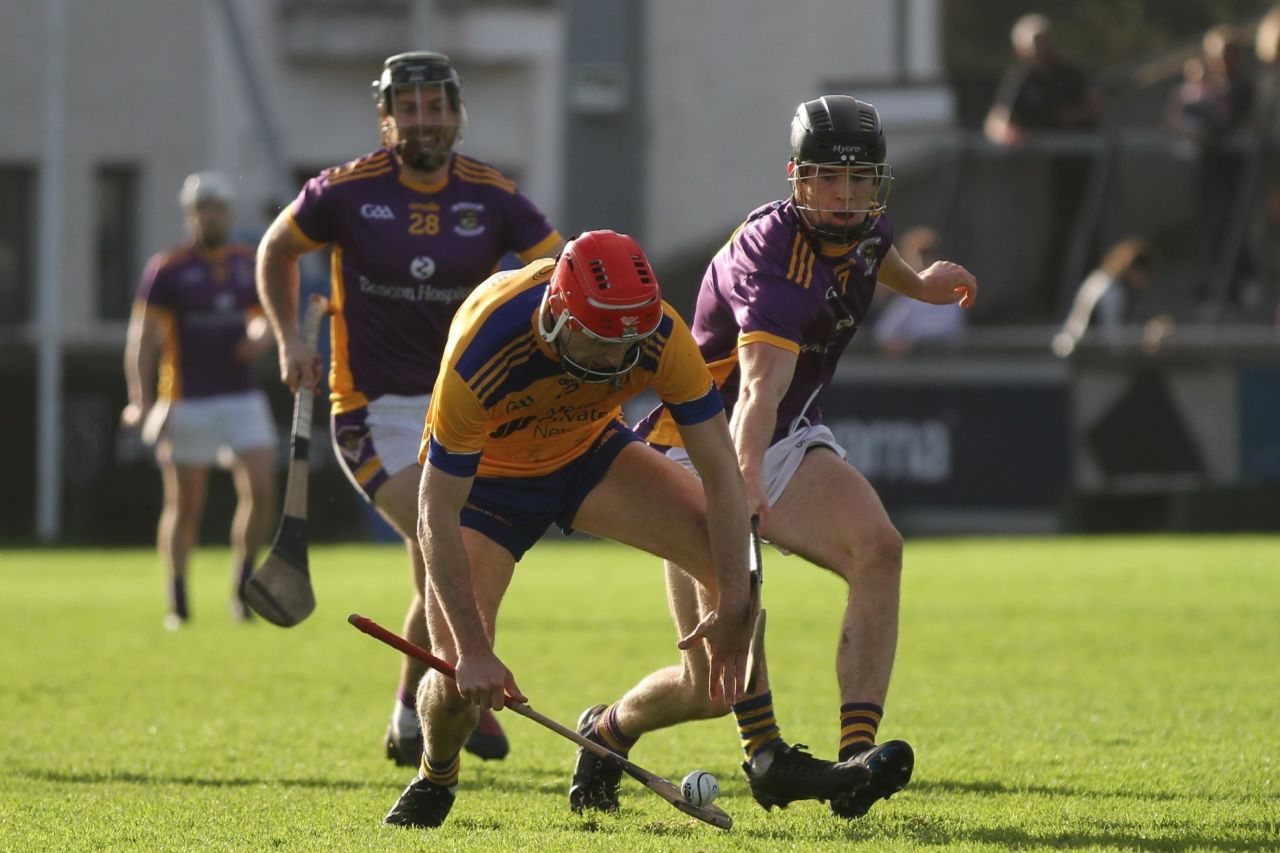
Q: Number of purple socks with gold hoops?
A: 2